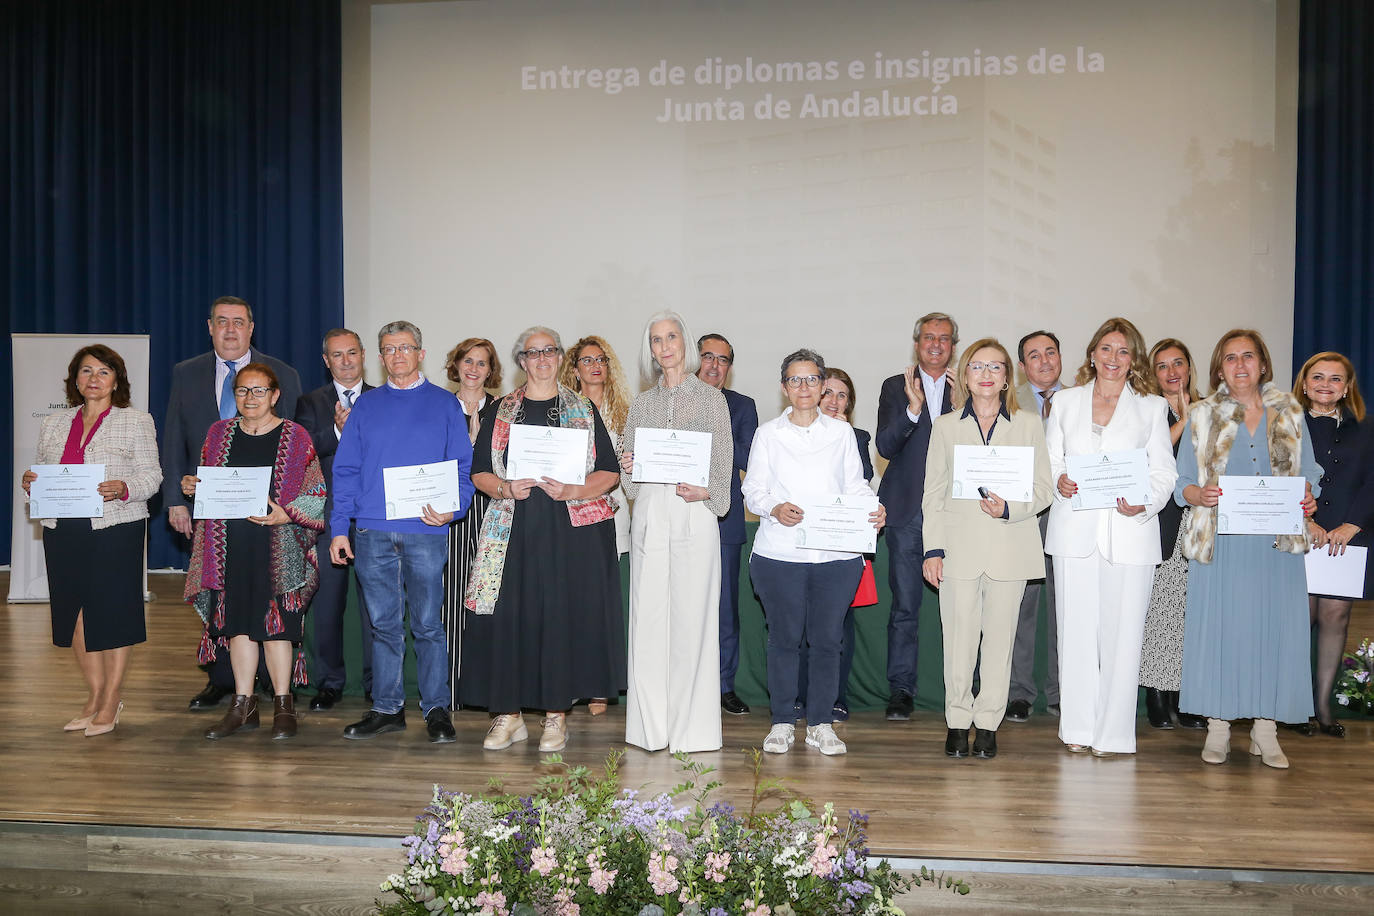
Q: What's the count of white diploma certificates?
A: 9